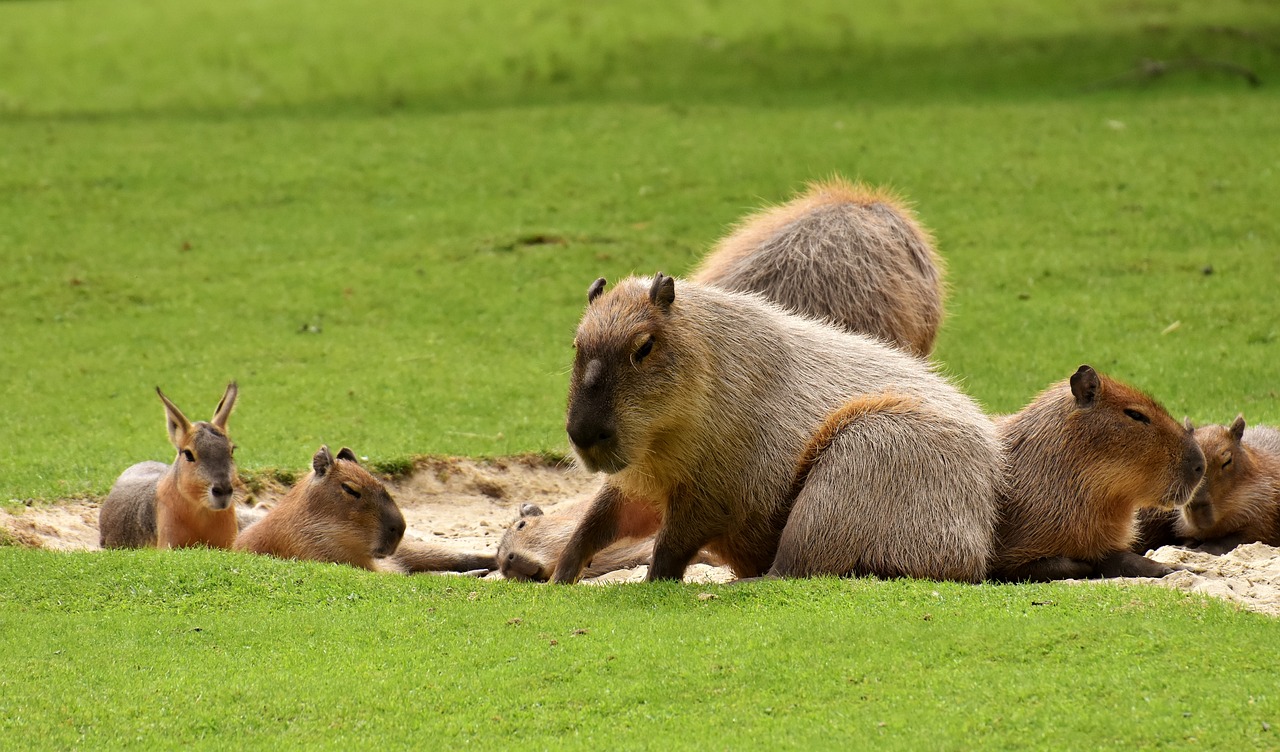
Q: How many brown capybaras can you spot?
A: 6